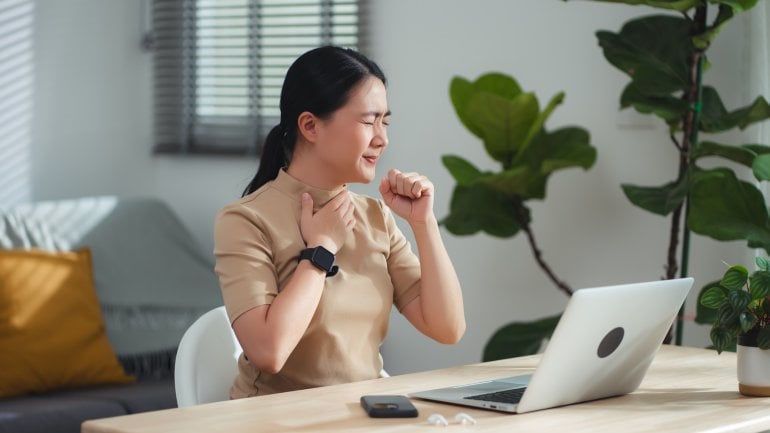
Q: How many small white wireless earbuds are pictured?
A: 2